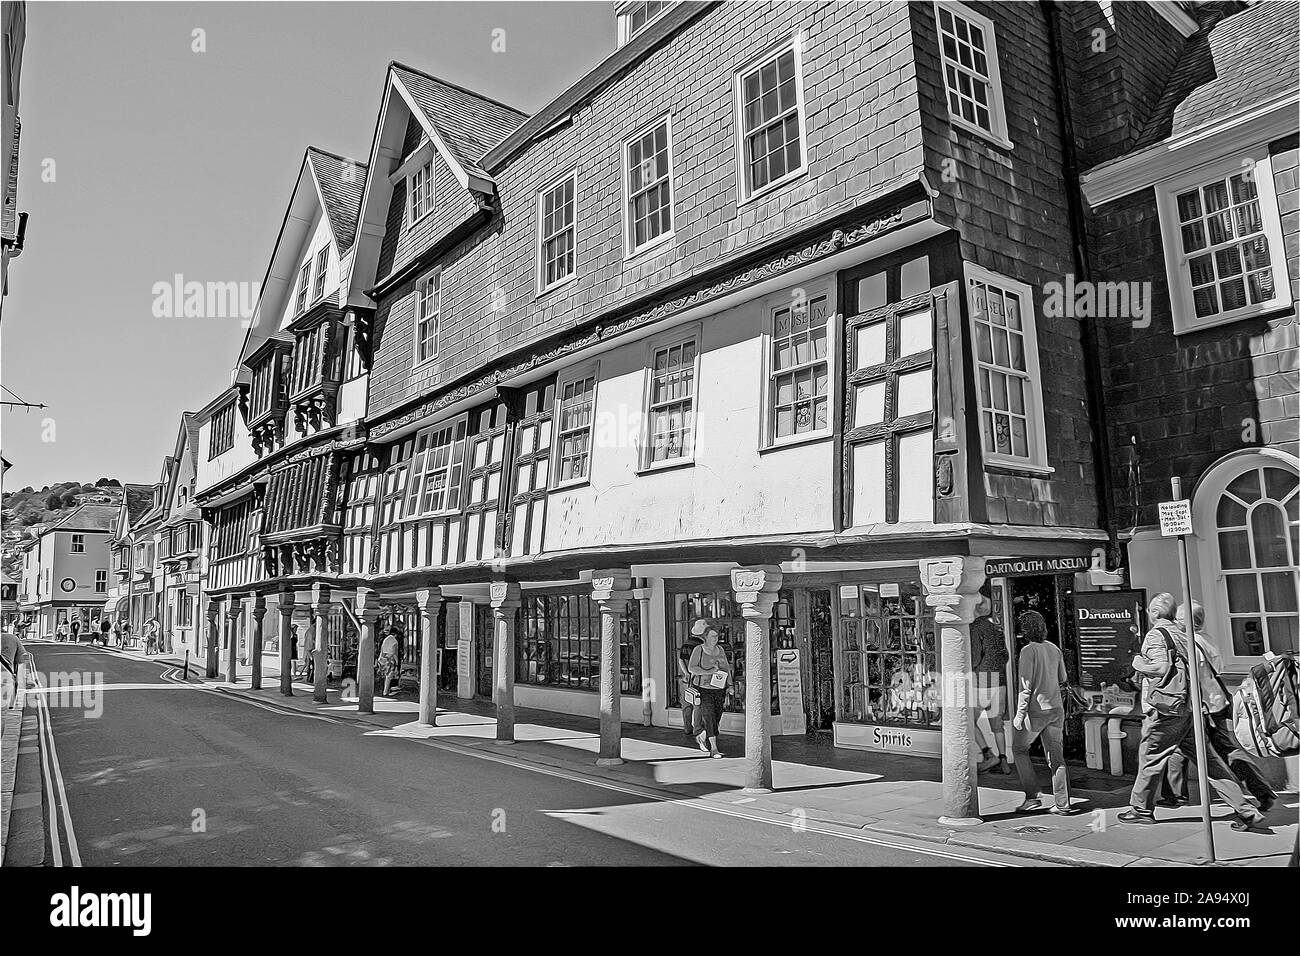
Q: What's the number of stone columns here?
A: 11